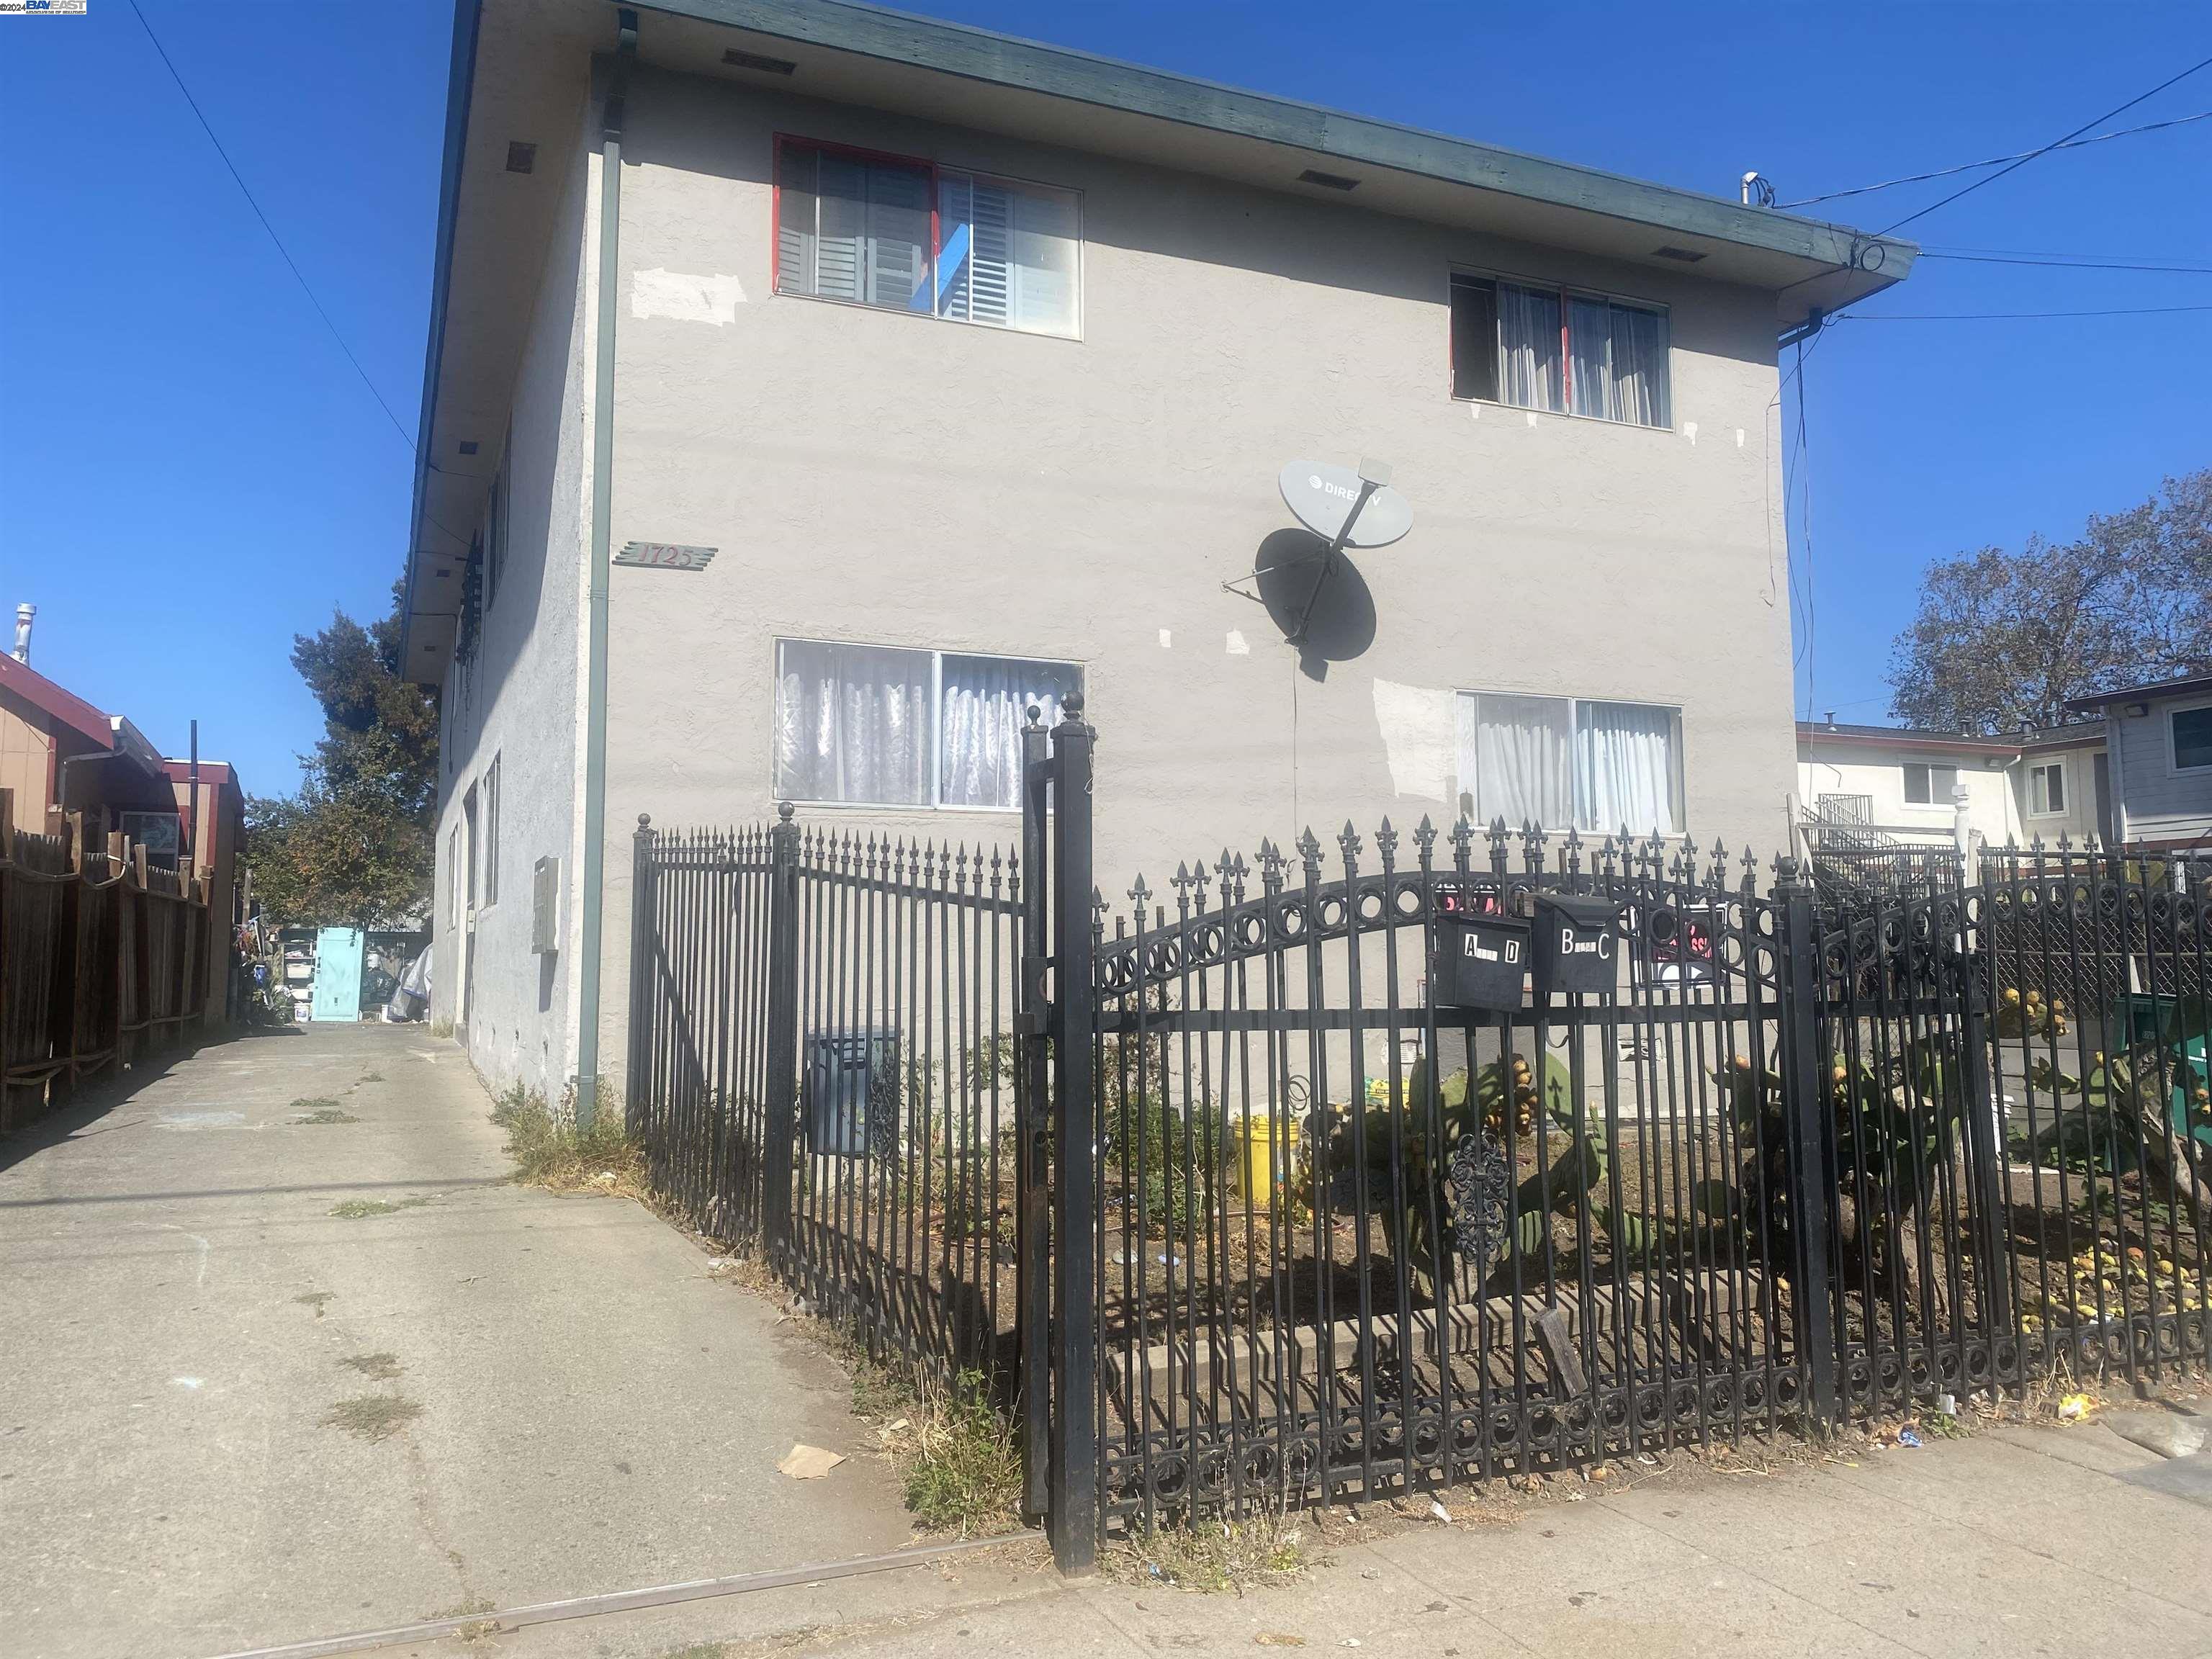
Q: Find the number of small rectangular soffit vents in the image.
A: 7